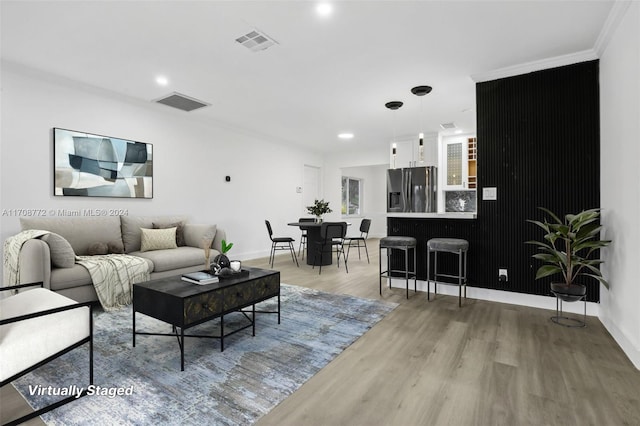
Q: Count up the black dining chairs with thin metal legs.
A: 4